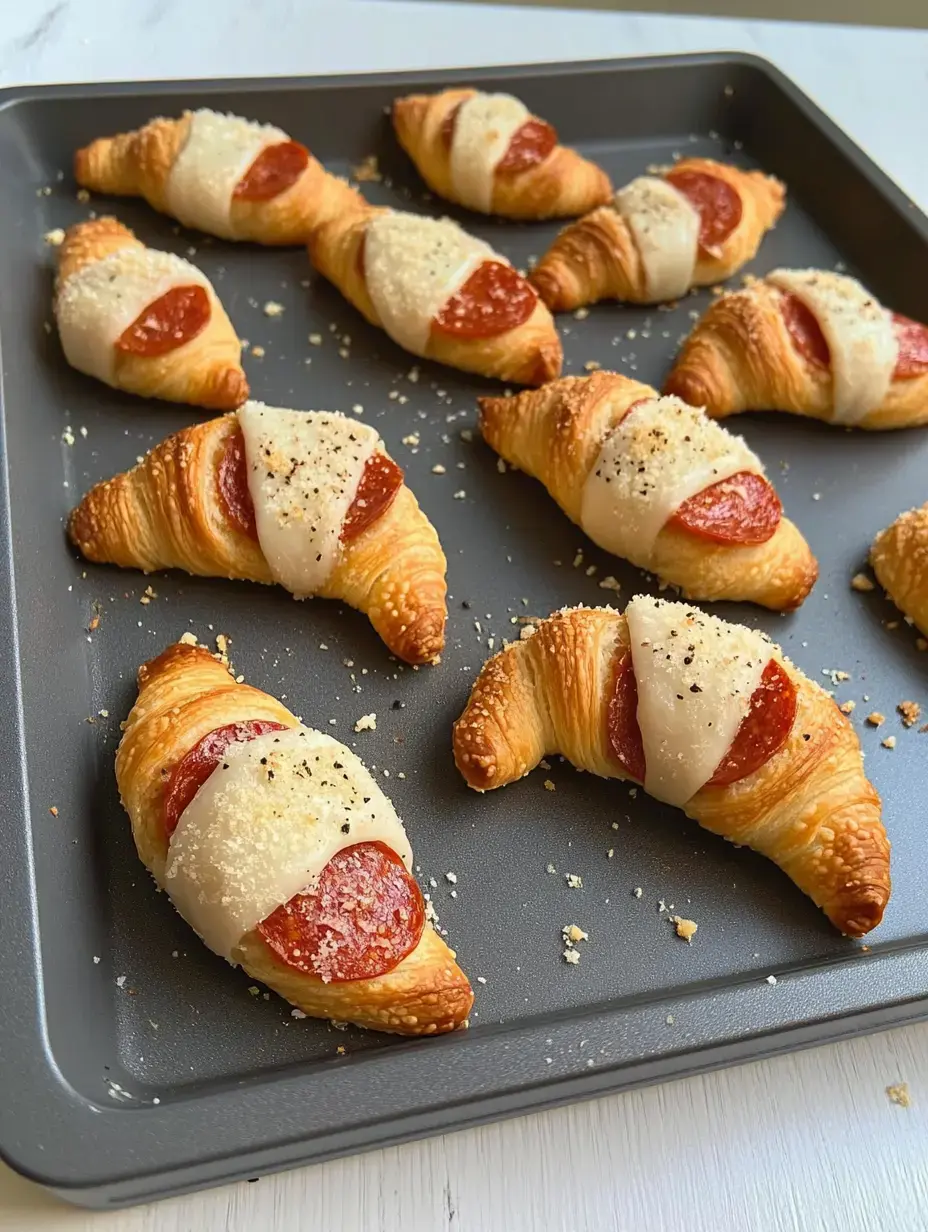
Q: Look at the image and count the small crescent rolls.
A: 11